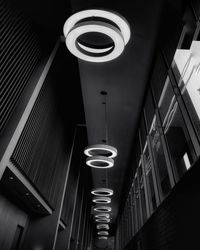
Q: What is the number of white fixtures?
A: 12